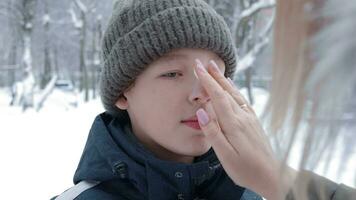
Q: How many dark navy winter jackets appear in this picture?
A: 1